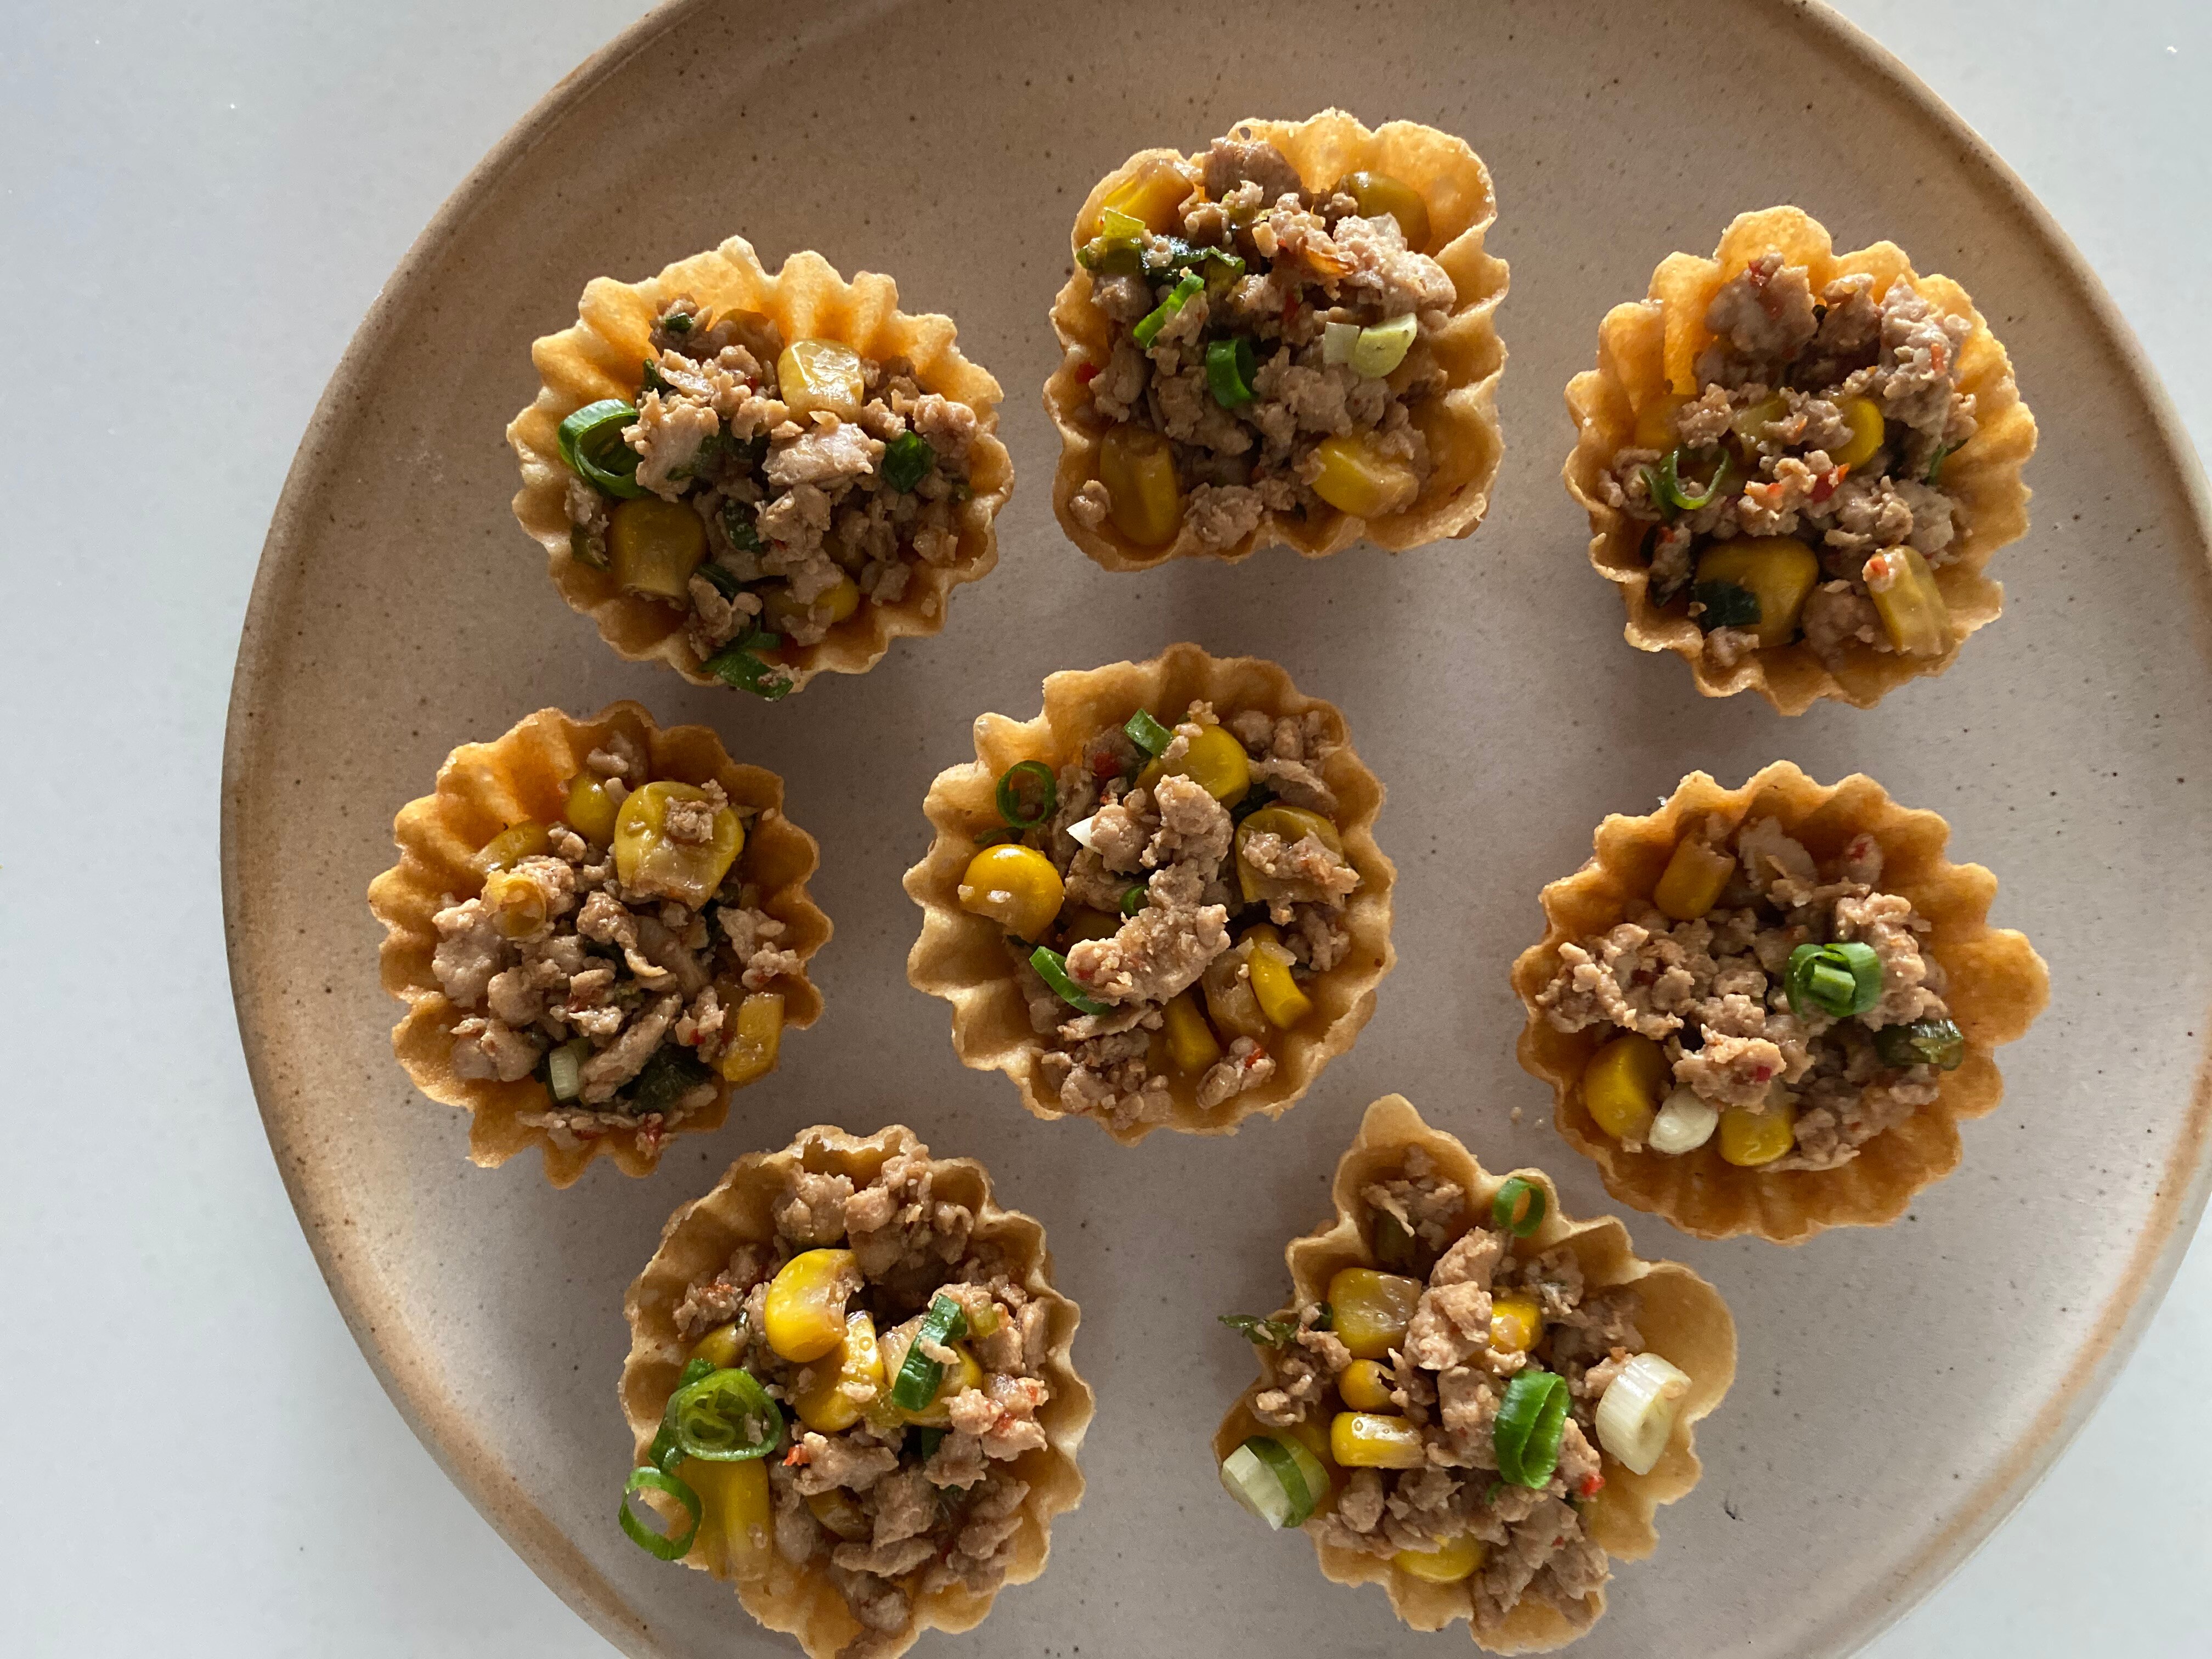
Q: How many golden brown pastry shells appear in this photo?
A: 8